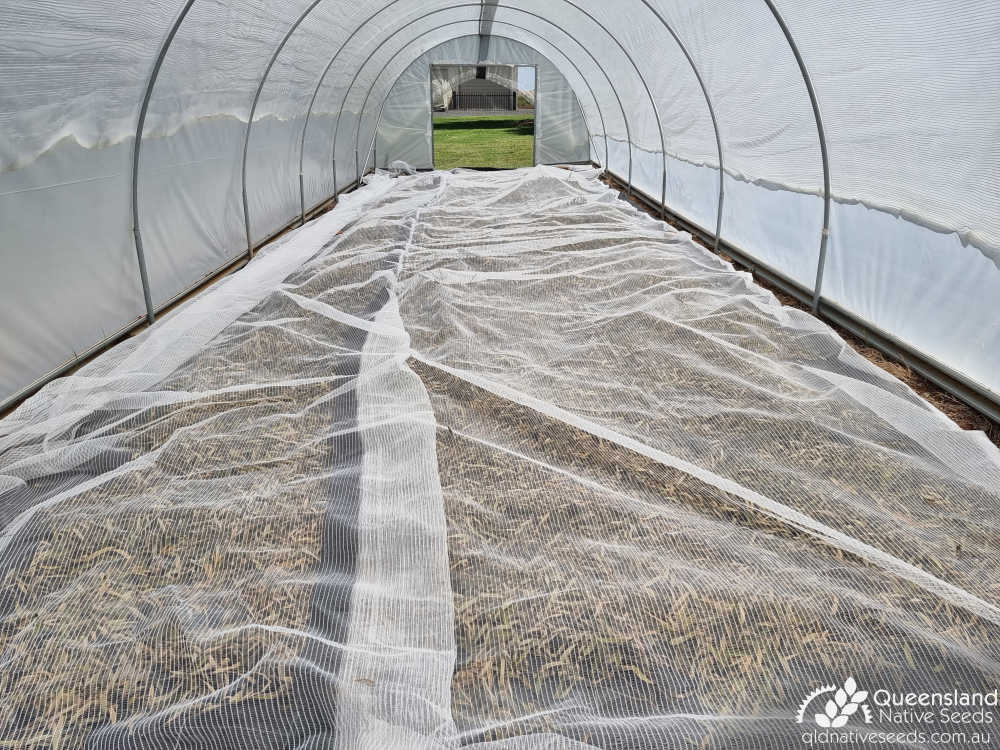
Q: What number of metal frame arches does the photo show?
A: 6